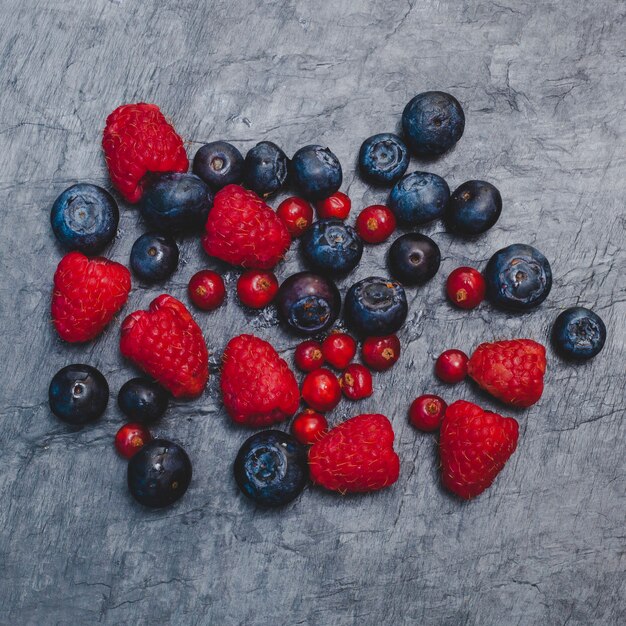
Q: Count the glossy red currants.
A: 15